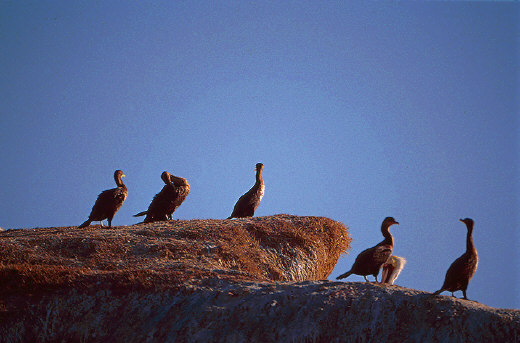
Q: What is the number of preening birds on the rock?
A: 1